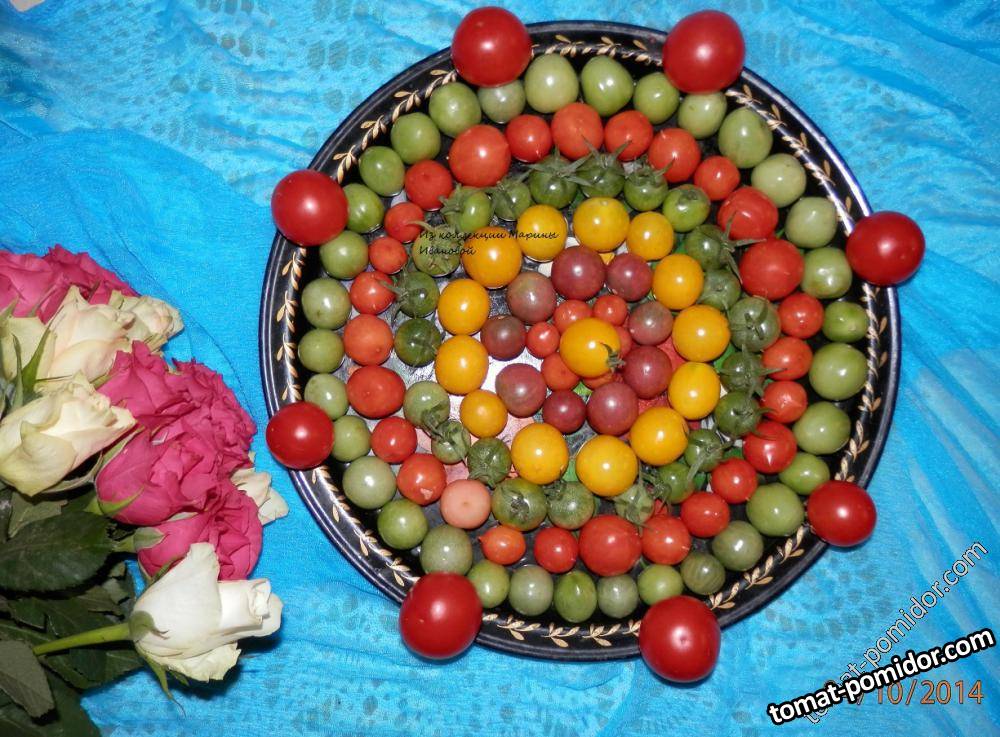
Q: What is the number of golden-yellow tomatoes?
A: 14